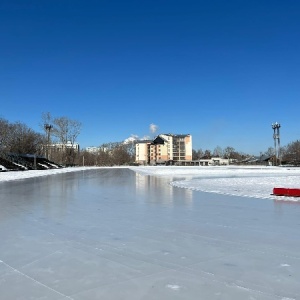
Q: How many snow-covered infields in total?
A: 1